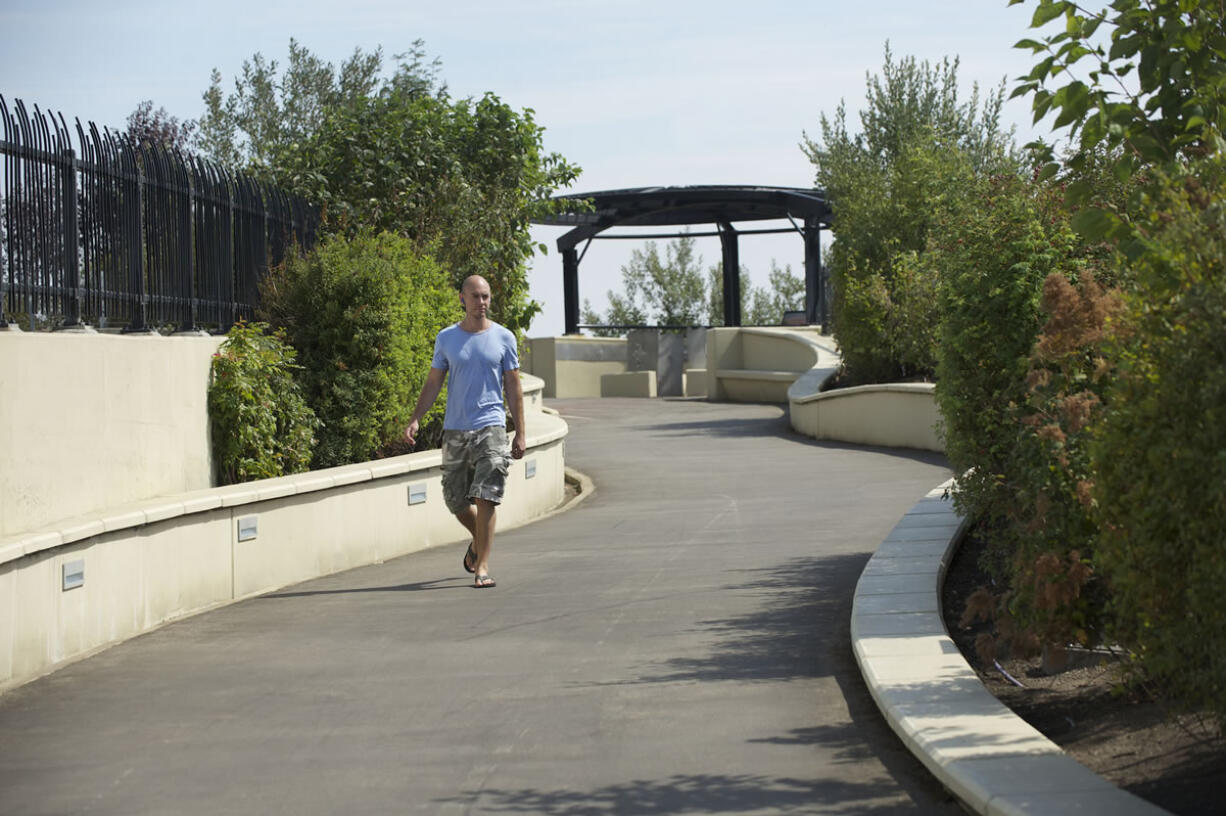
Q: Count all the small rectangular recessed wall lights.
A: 4